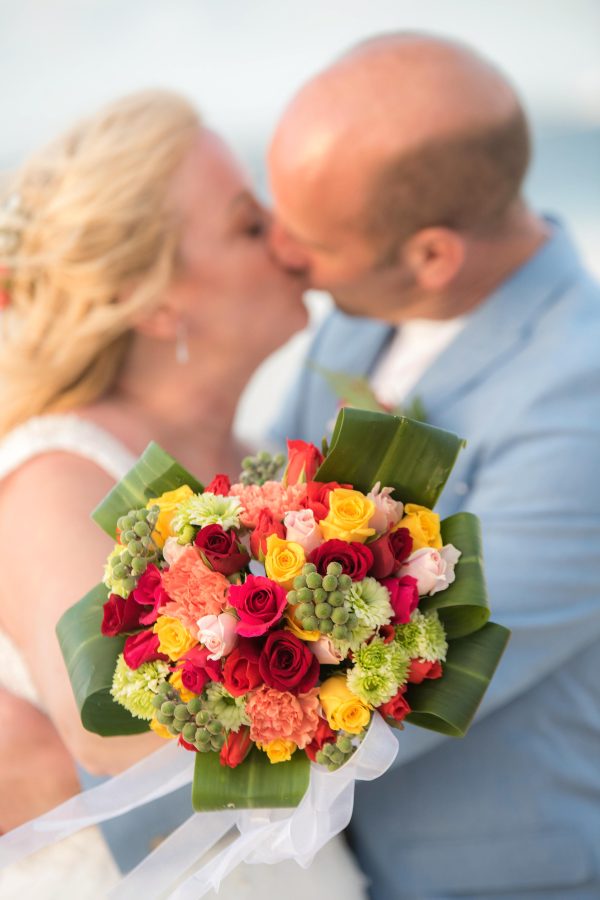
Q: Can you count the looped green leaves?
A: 6